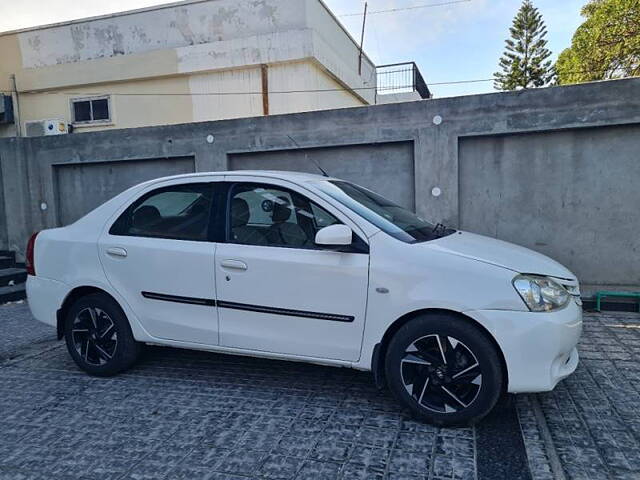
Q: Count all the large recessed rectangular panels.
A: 3